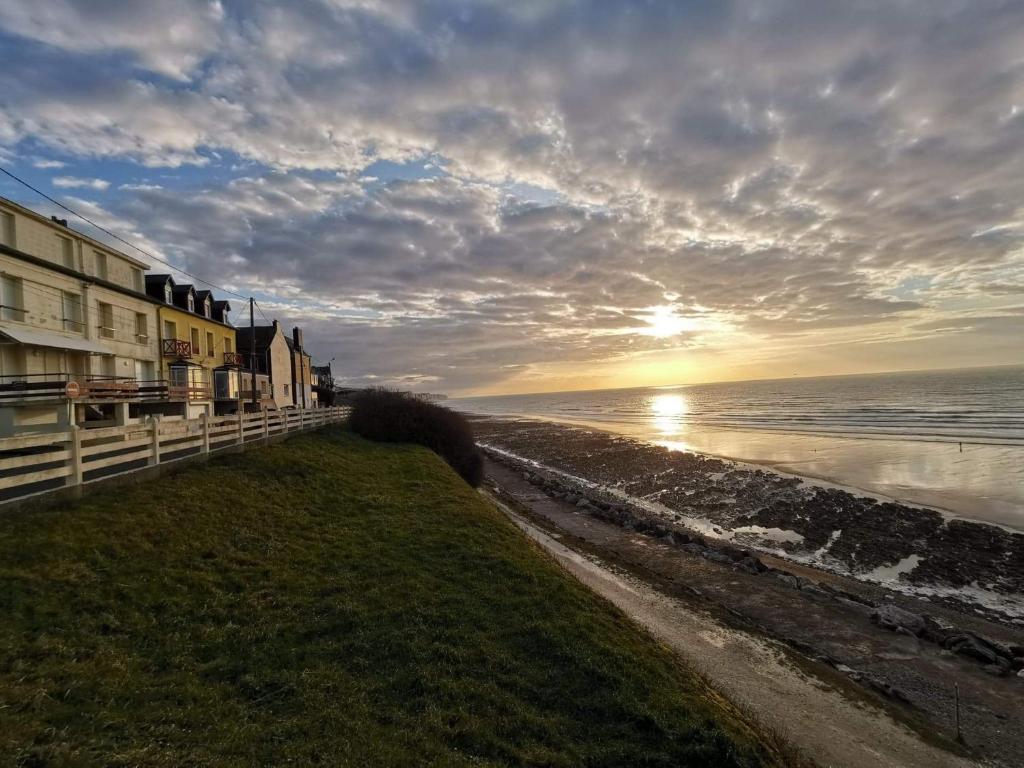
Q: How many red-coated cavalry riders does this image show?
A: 0